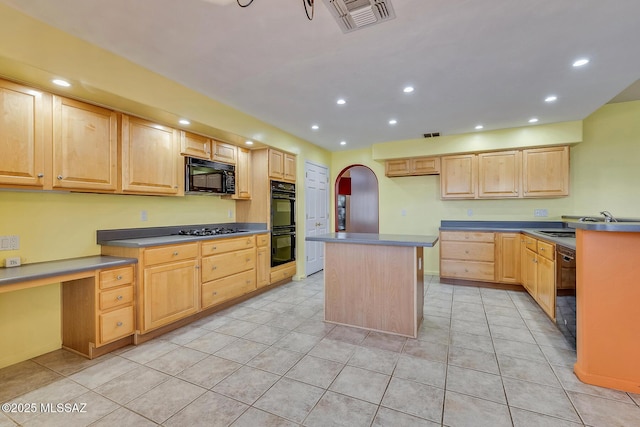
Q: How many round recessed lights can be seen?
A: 12